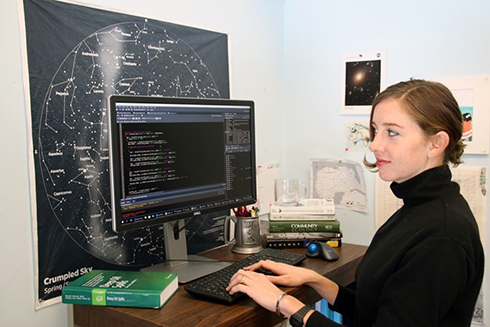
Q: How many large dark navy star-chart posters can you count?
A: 1